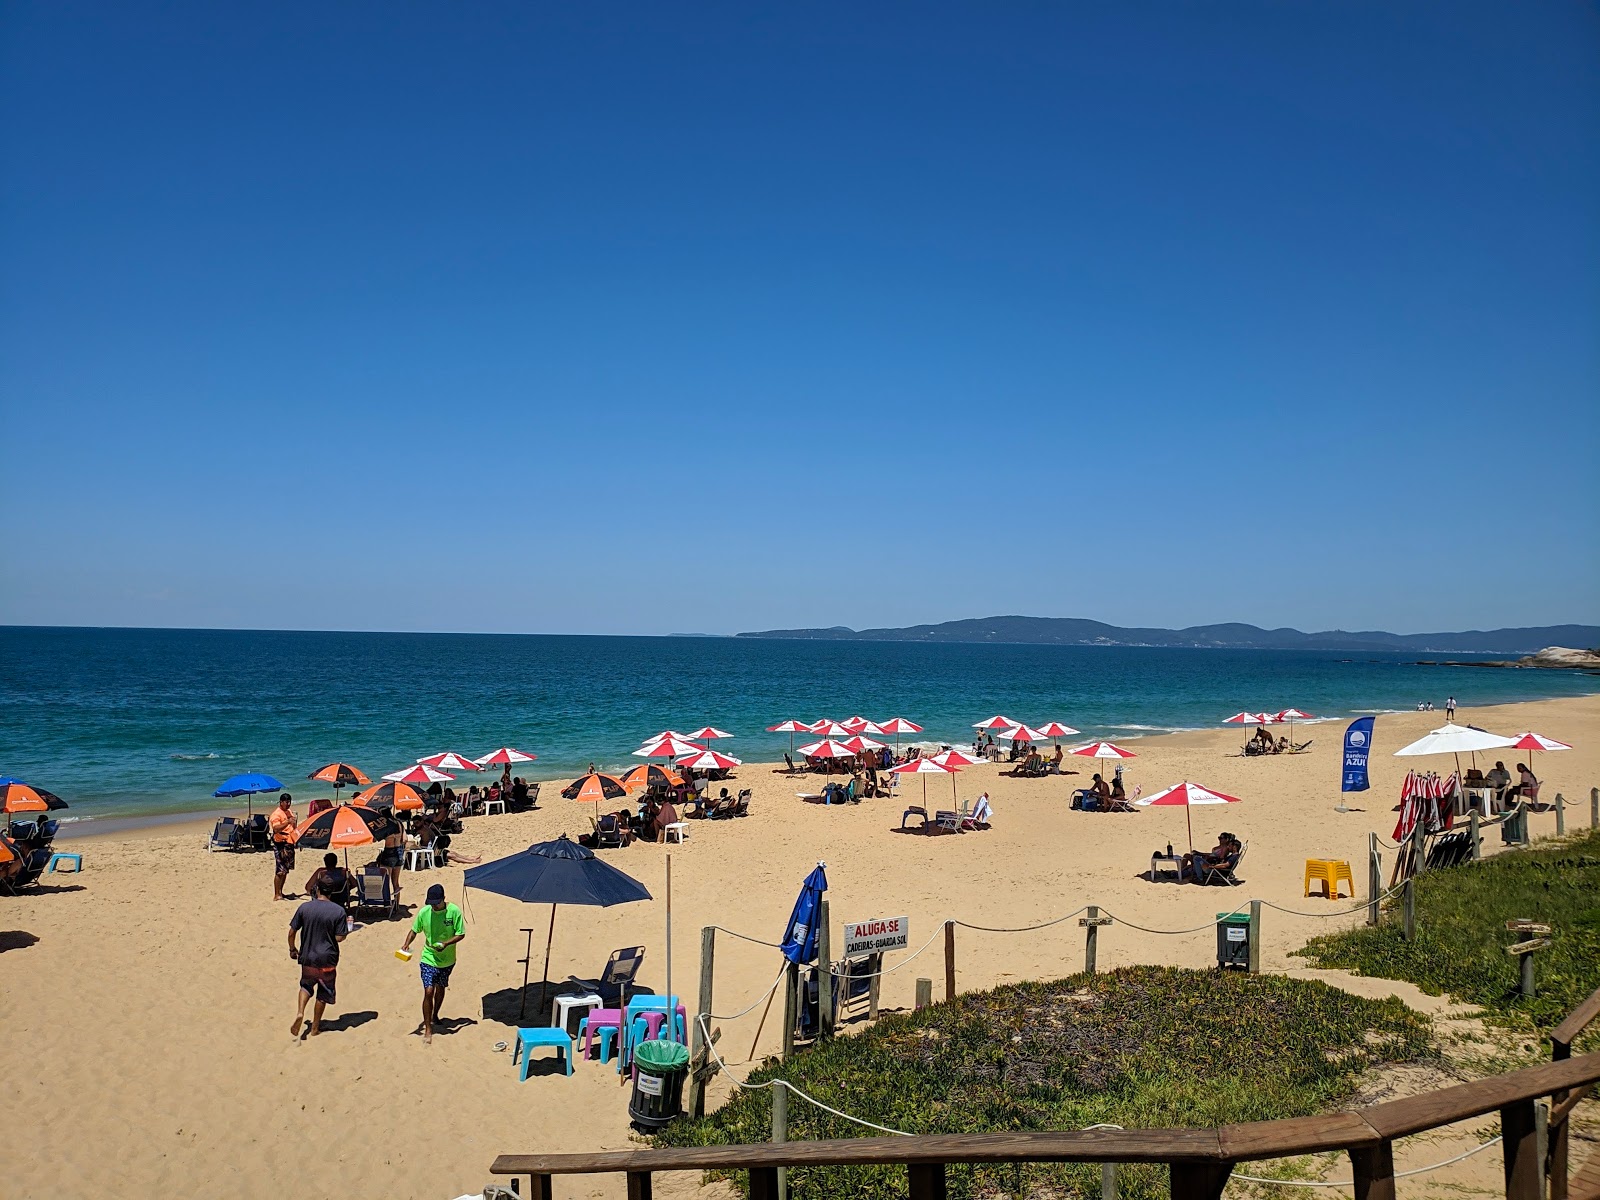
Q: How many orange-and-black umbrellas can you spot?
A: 7